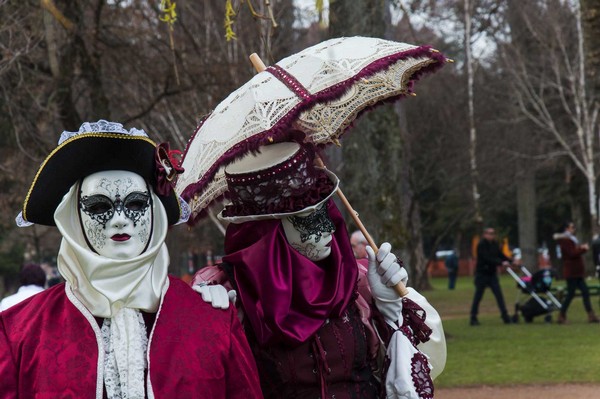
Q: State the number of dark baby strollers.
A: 1